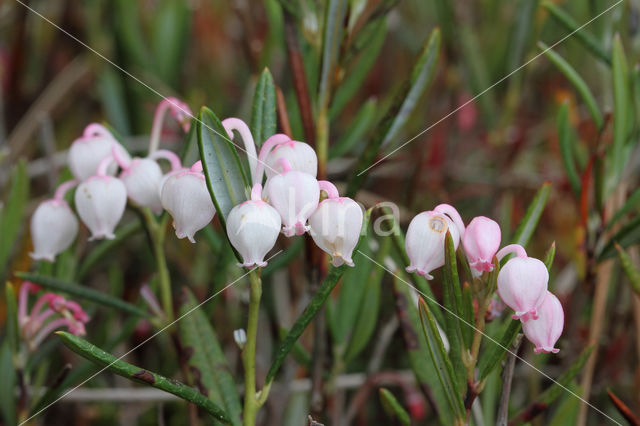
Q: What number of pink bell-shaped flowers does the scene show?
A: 13